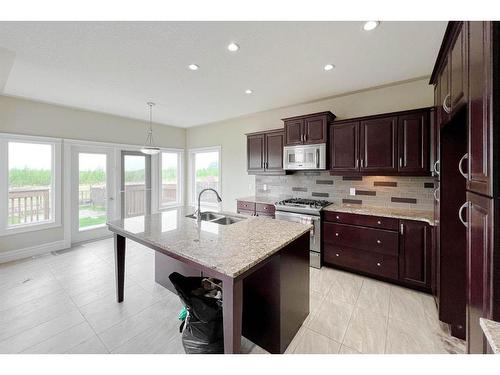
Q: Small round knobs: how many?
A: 8